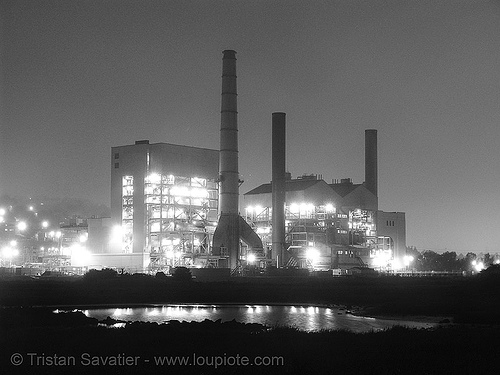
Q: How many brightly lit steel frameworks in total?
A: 2